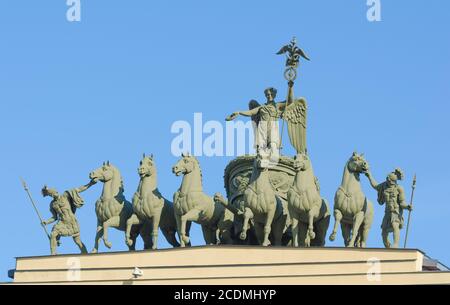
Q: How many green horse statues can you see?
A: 6